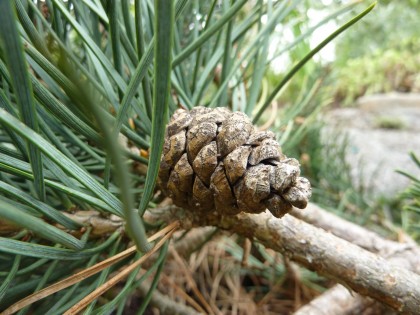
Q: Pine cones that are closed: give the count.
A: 1